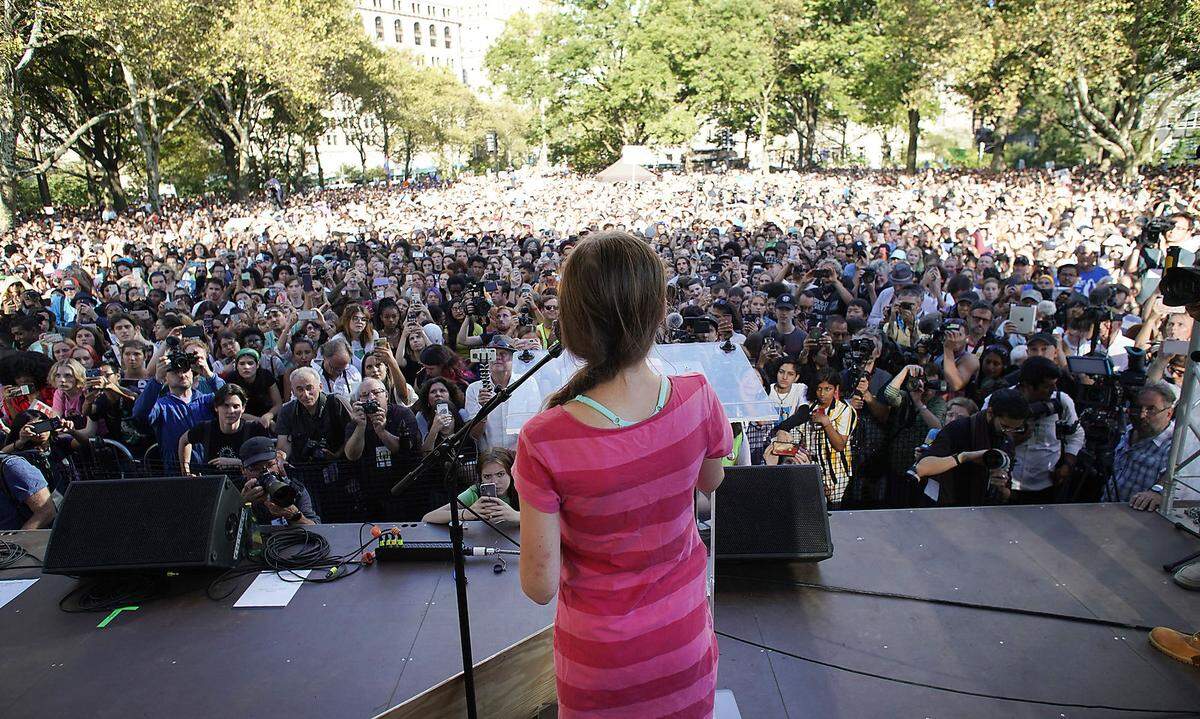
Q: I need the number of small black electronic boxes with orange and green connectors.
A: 1